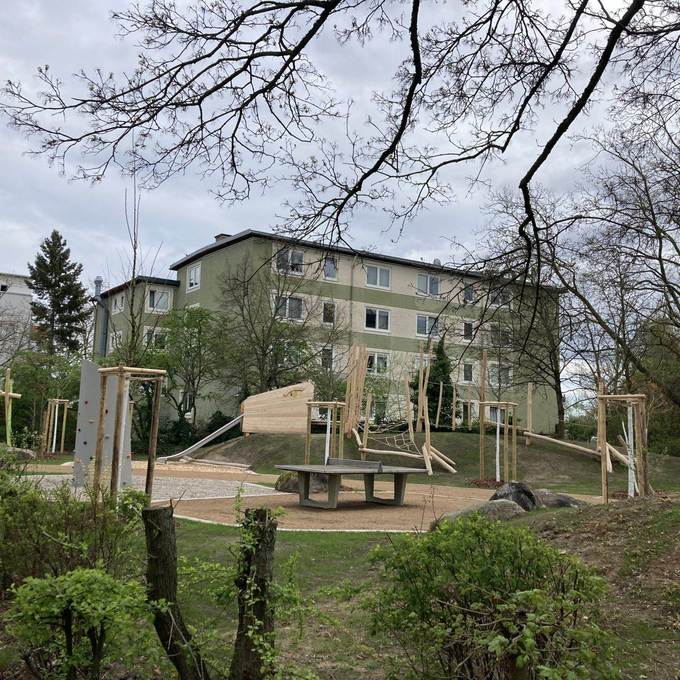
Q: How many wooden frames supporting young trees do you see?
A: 5